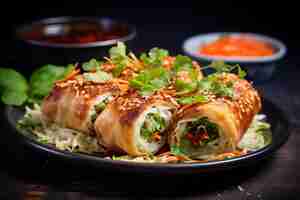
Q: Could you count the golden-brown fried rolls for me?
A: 3